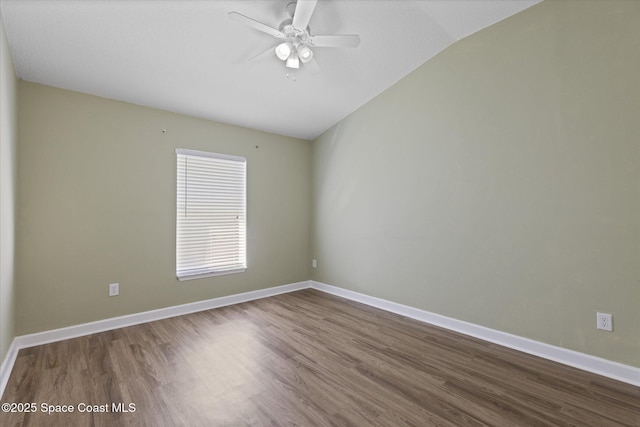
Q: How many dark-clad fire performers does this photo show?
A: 0